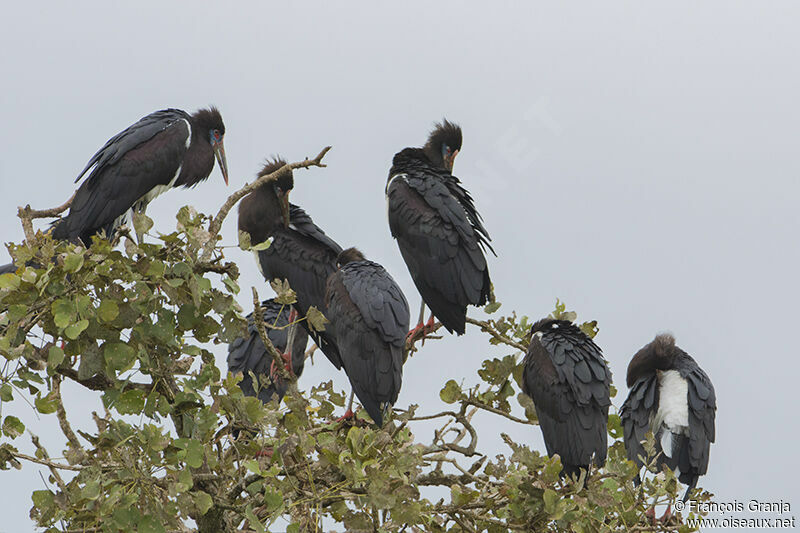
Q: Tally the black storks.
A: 7